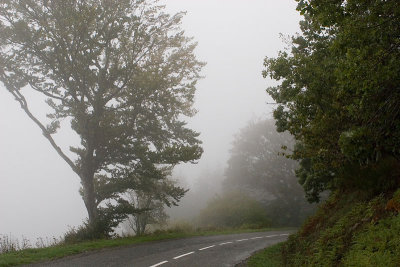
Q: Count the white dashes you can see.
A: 8